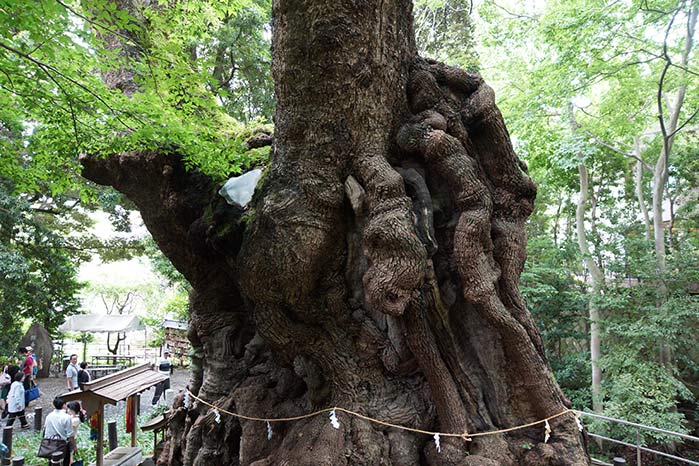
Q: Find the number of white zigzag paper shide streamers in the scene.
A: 7